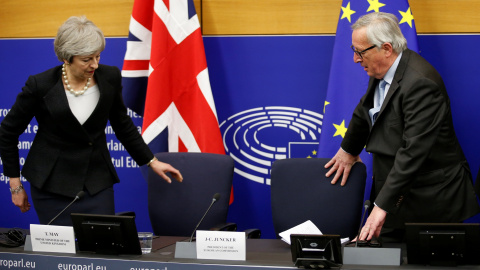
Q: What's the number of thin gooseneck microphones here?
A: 3